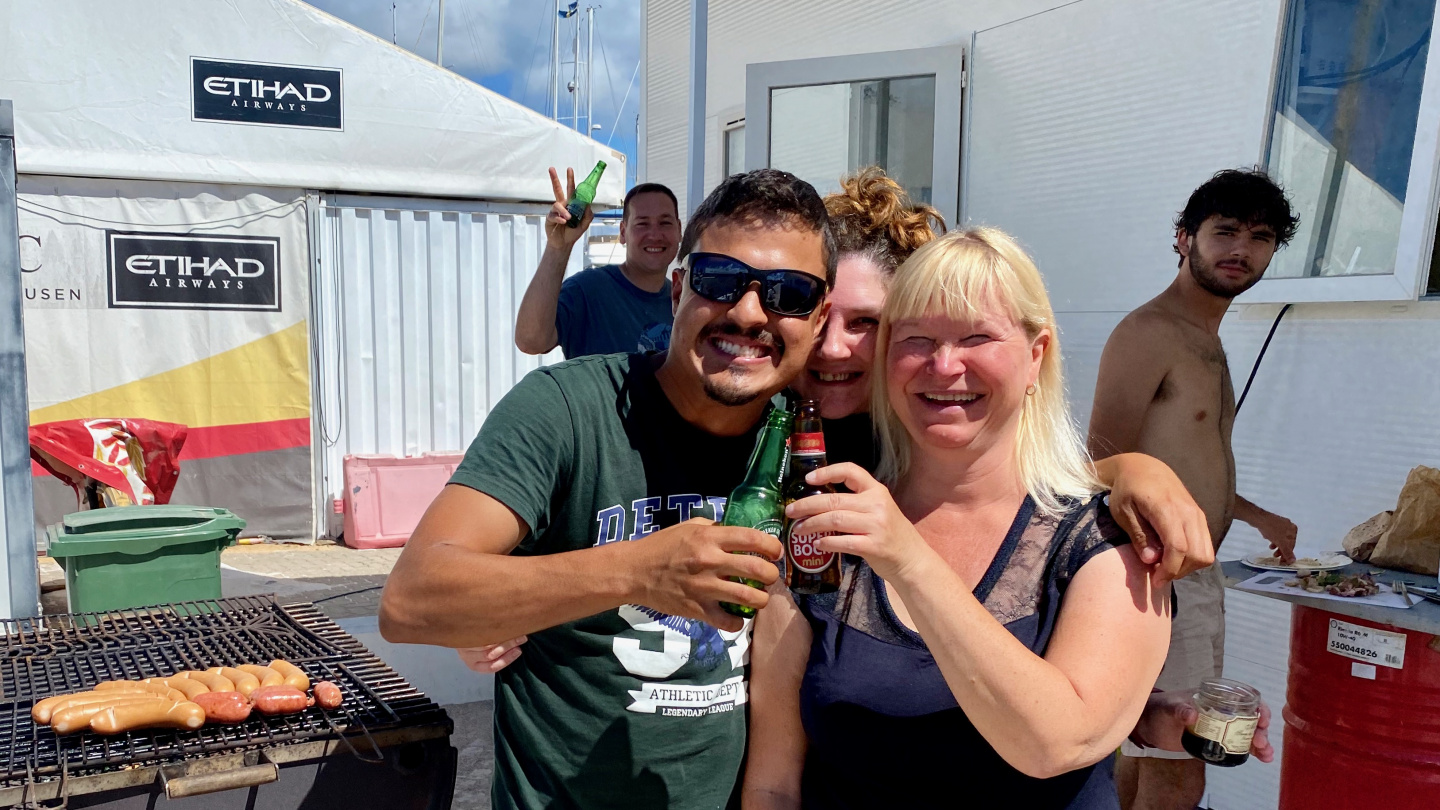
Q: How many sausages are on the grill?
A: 13